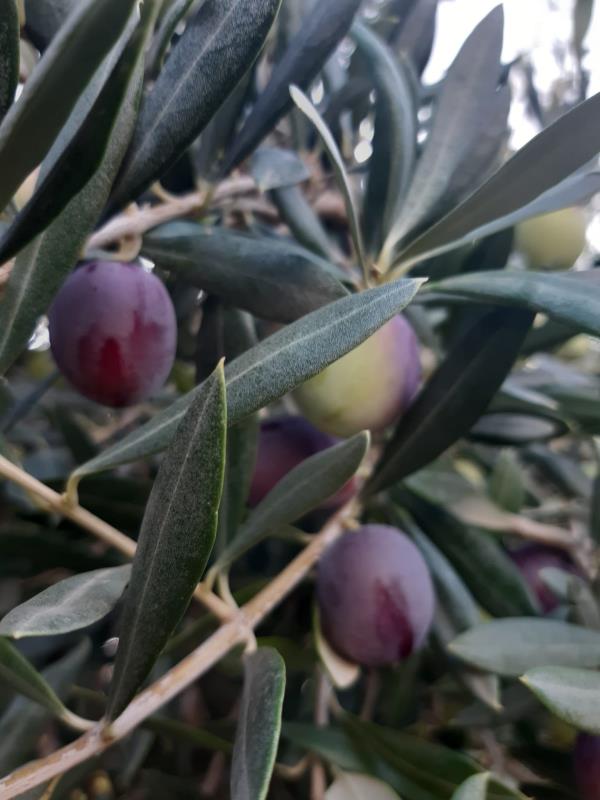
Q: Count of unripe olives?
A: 2